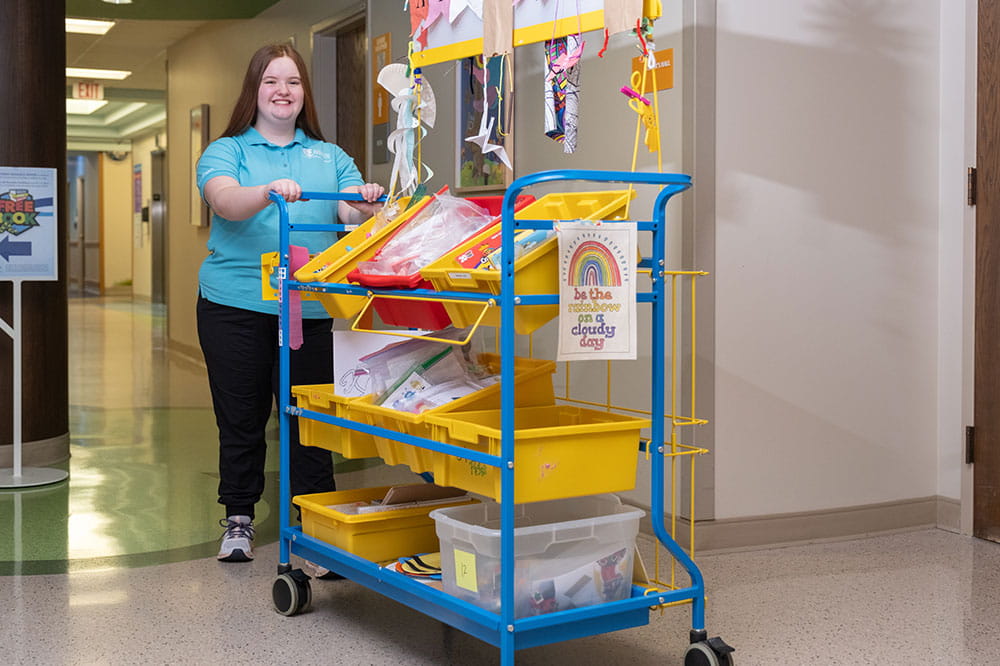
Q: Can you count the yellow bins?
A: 6